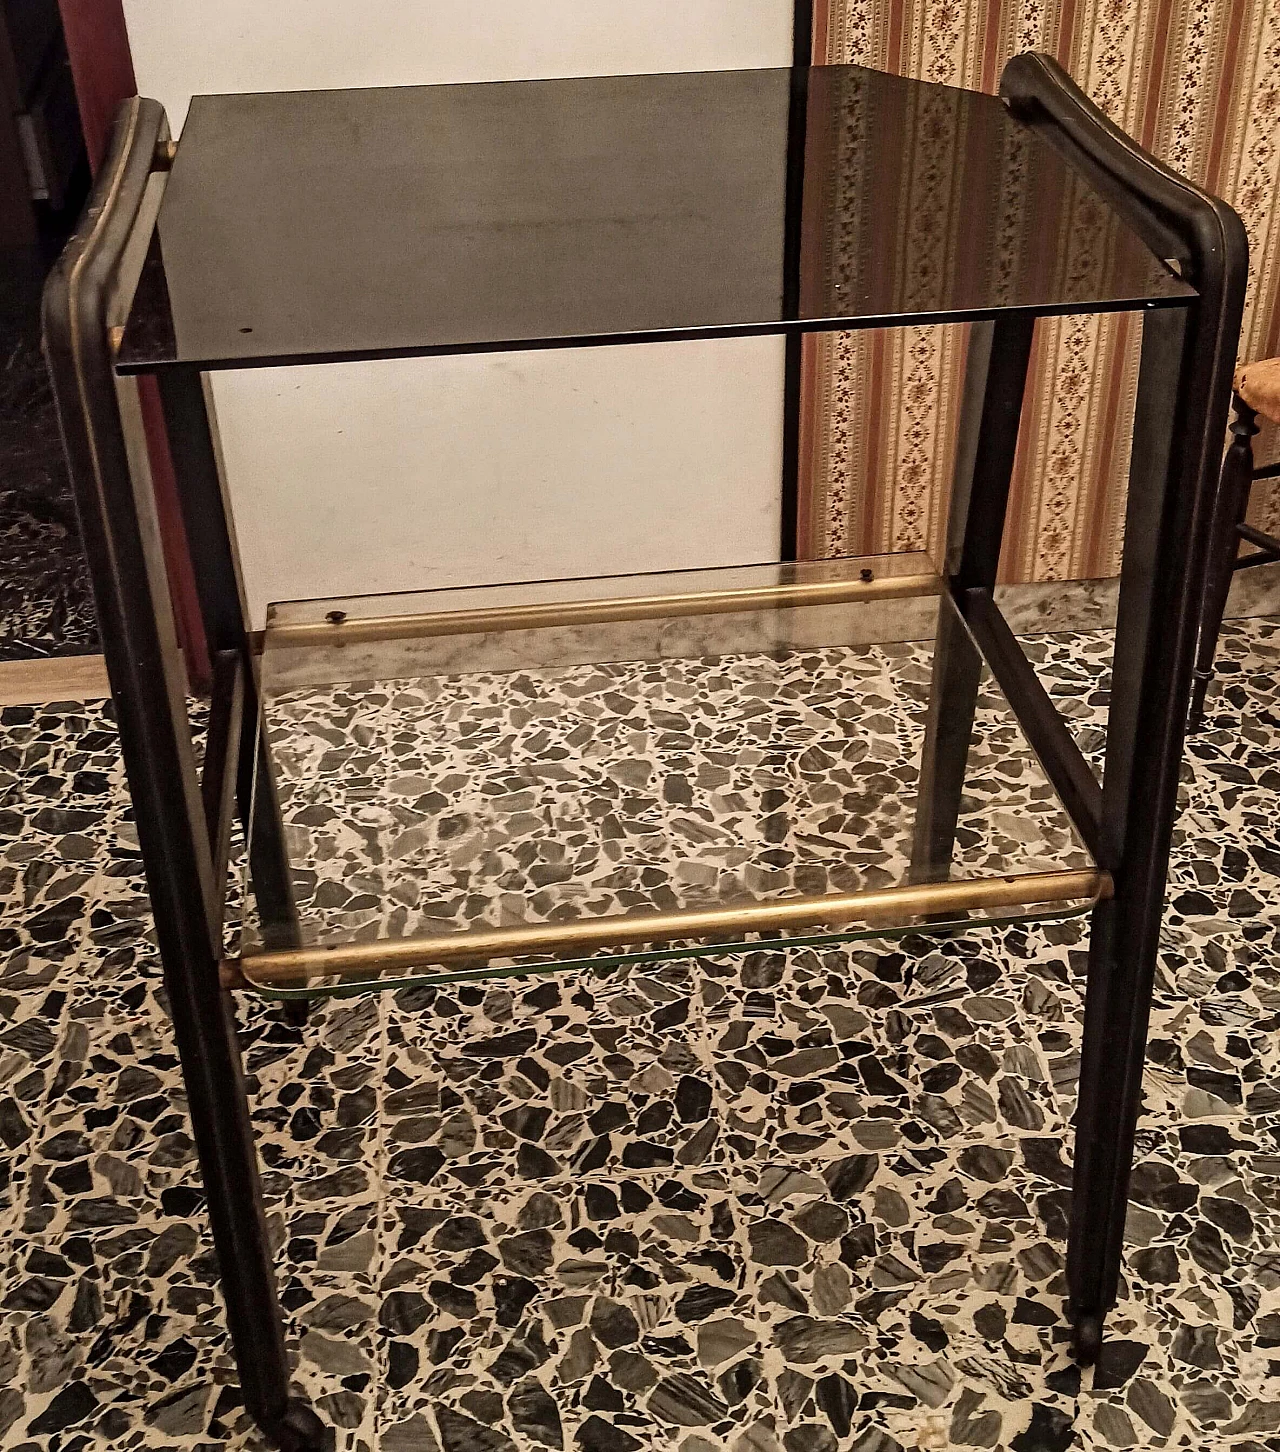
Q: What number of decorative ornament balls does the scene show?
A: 0